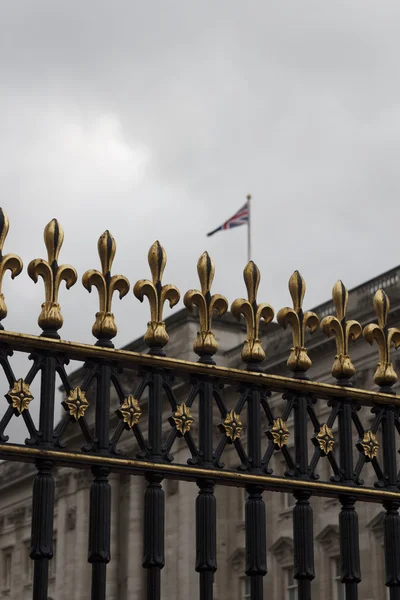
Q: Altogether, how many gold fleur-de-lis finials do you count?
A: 9